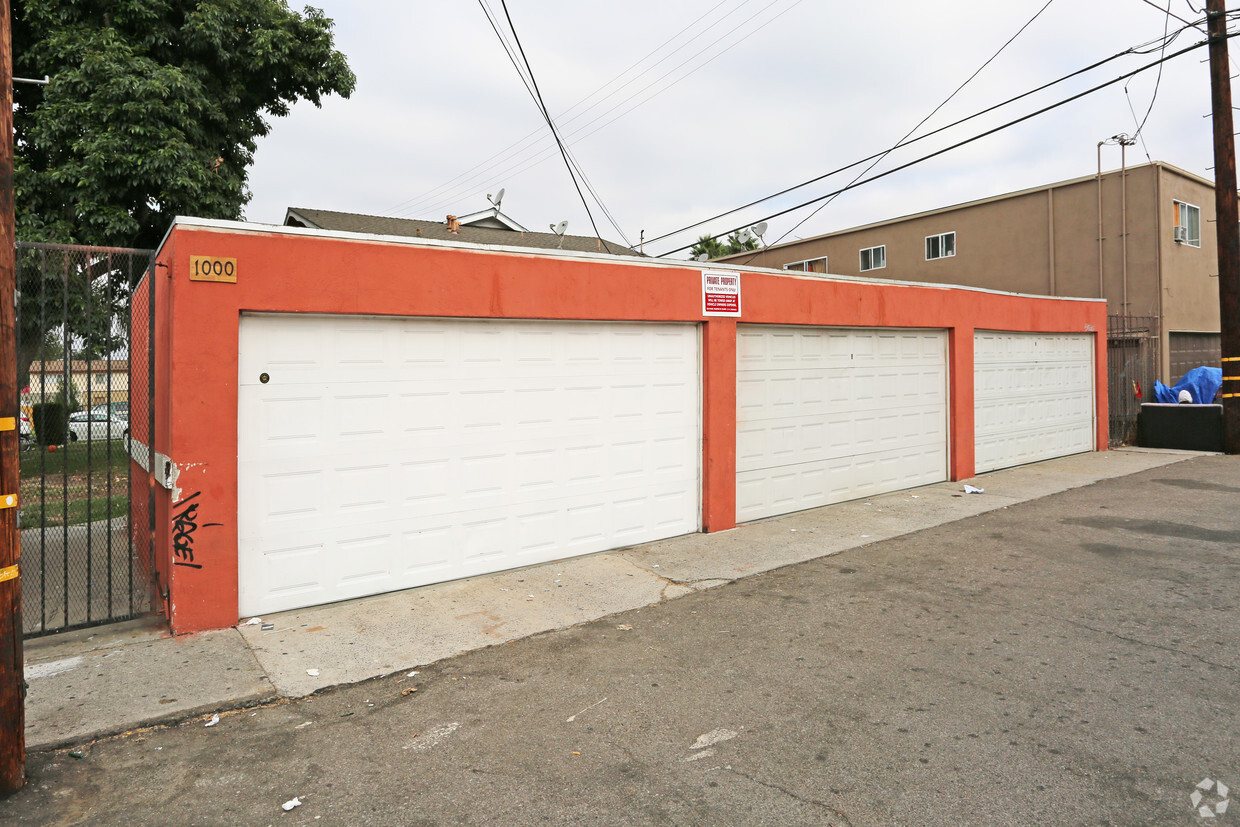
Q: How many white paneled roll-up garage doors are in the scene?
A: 3